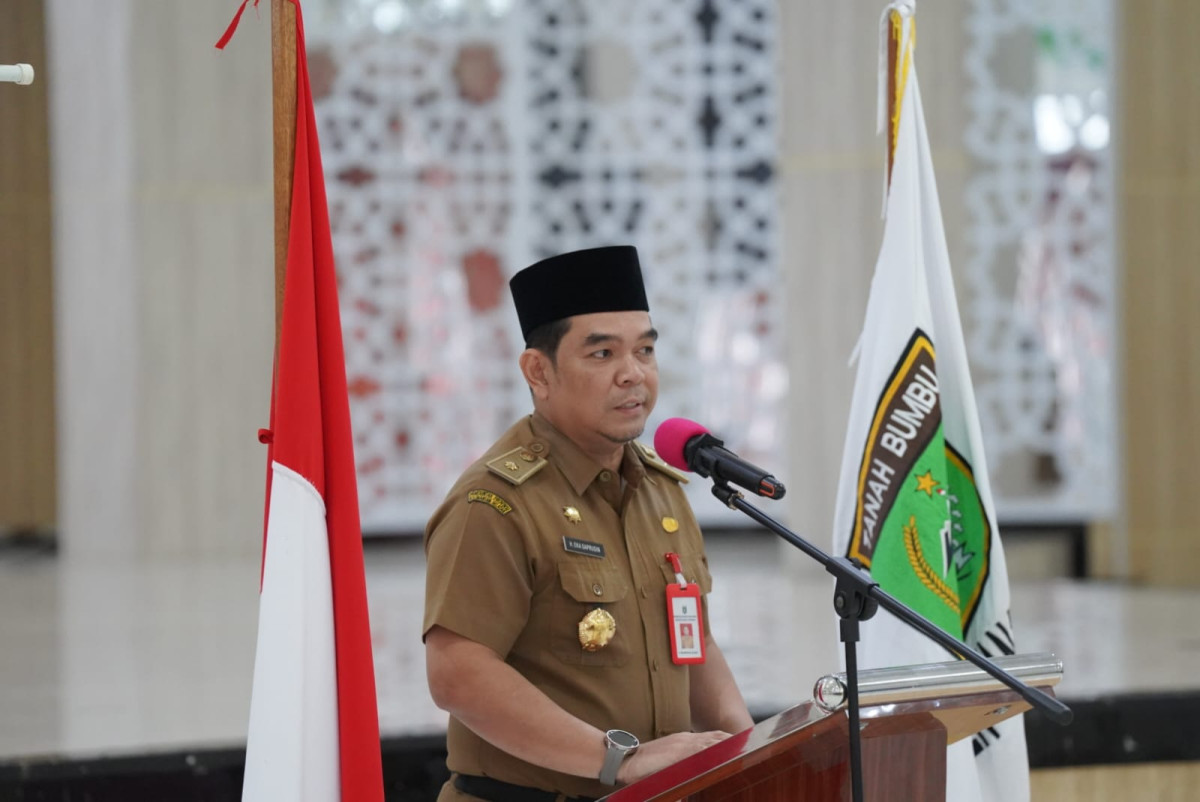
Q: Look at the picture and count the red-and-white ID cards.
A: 1